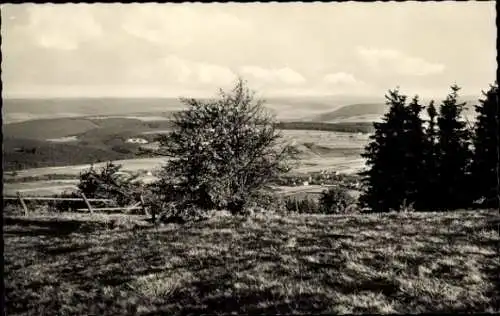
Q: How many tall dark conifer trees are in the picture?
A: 5